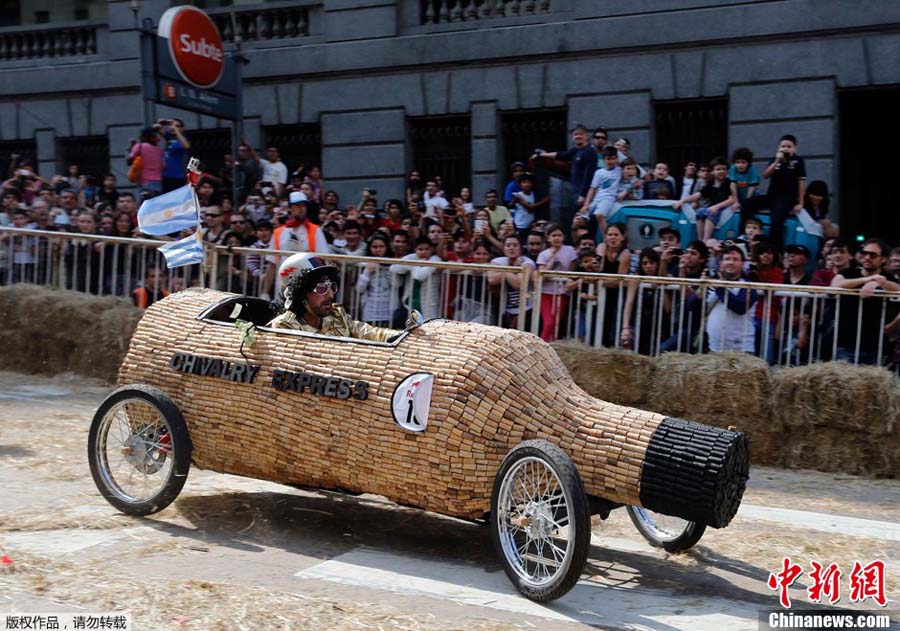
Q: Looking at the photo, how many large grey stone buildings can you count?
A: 1